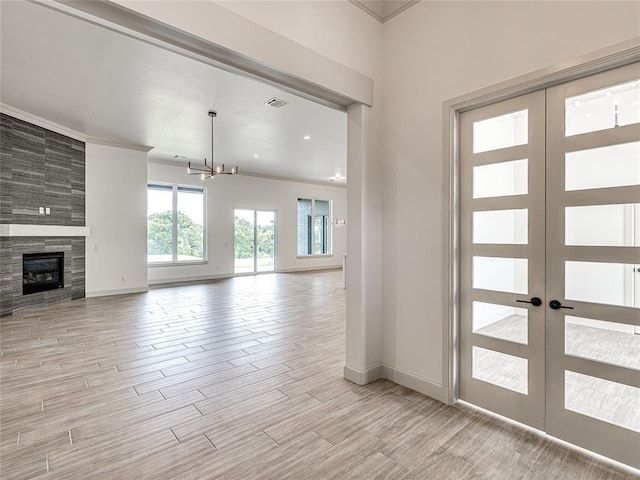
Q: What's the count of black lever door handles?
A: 2